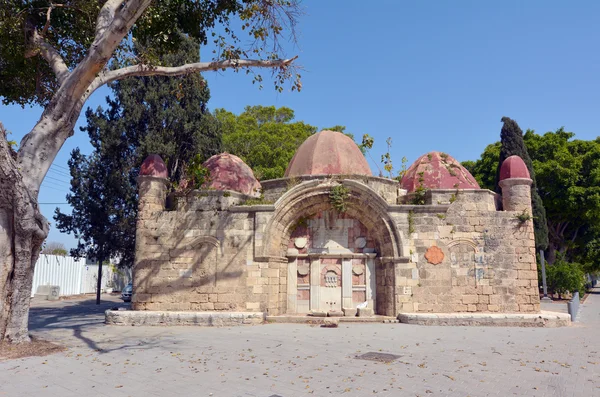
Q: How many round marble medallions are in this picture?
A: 4